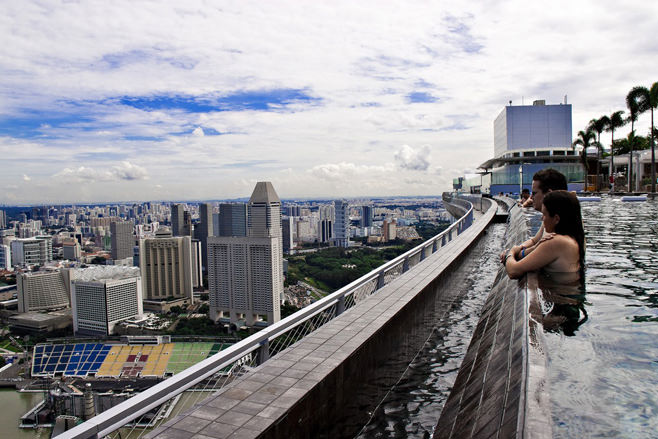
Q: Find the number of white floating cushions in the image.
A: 2